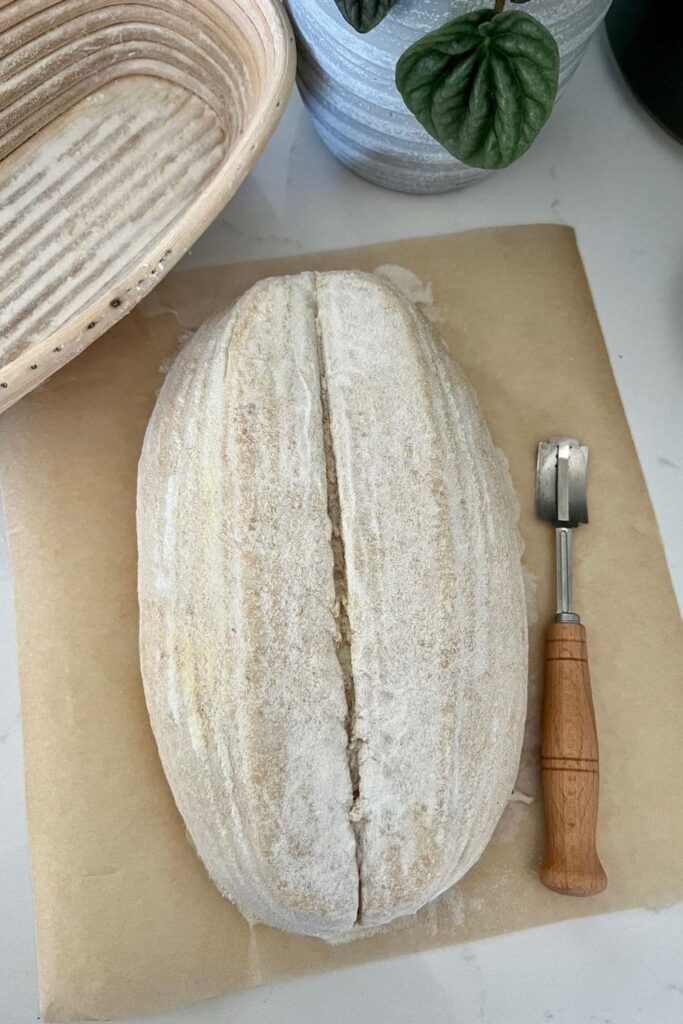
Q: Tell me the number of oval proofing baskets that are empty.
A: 1